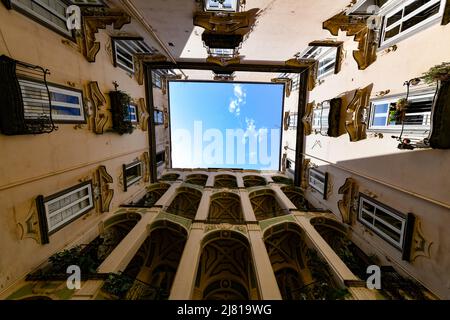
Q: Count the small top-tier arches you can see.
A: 5